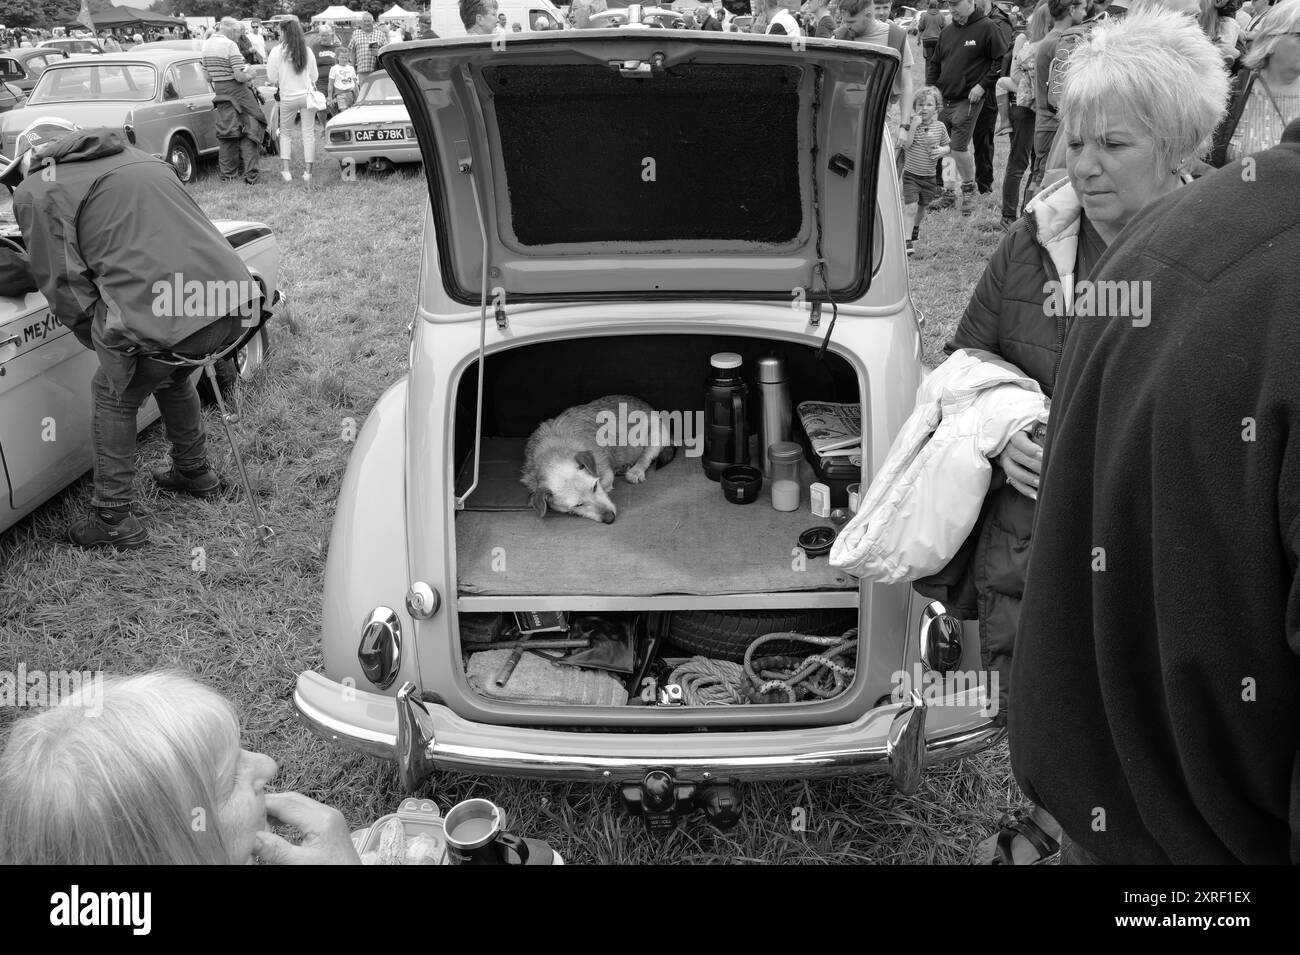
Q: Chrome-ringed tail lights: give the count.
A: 2